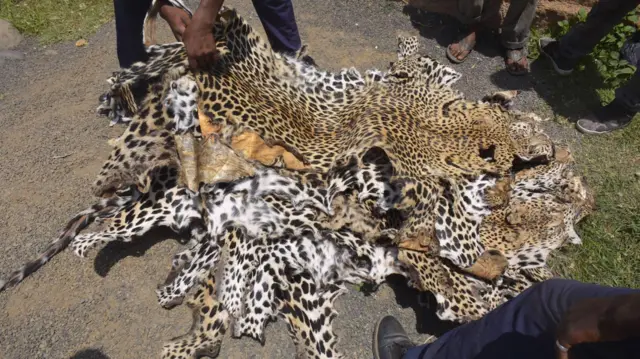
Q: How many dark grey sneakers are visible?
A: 2